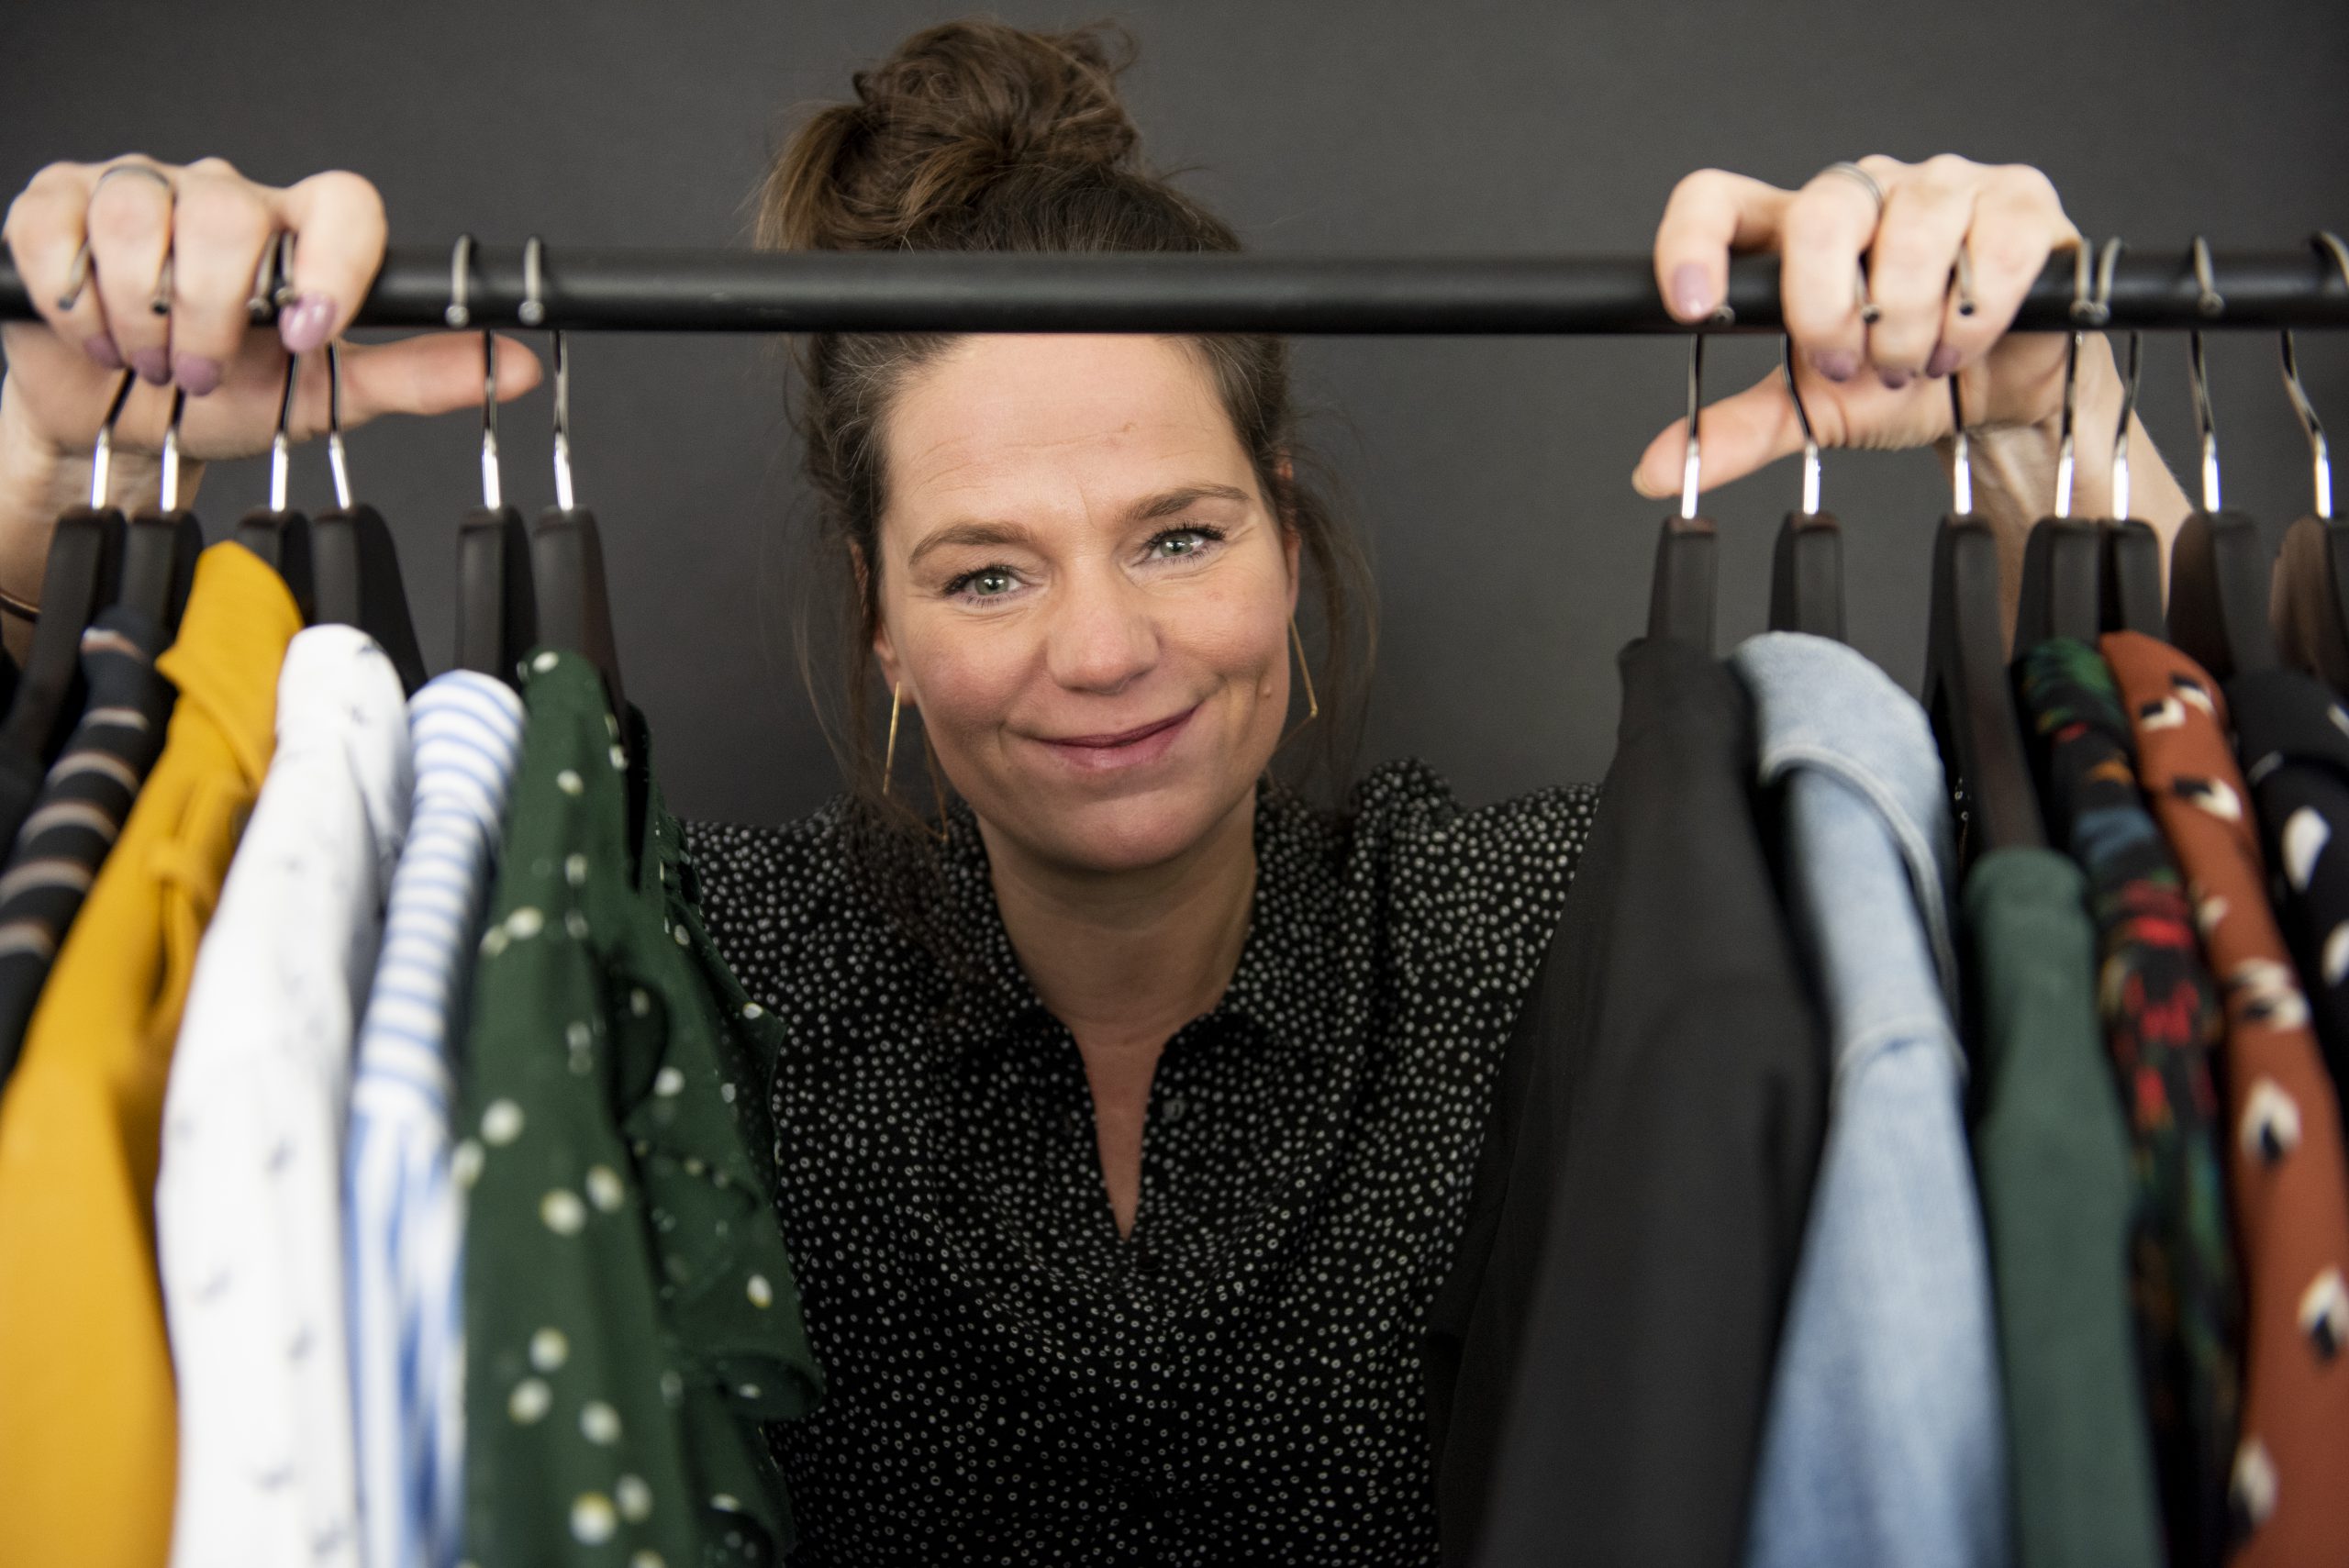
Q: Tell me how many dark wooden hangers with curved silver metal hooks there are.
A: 13